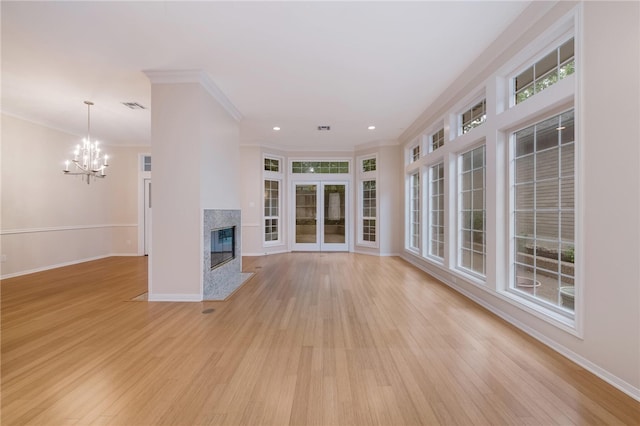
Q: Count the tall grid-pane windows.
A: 6